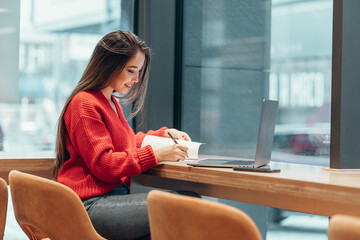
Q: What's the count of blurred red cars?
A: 1